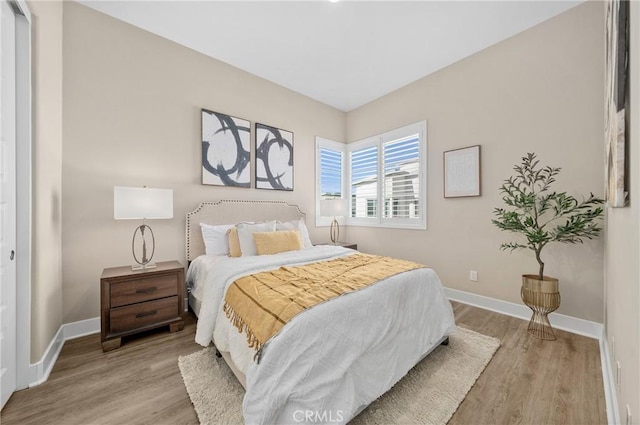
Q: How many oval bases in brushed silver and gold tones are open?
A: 2